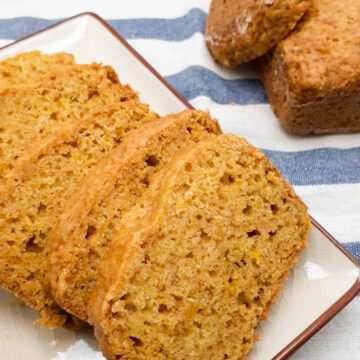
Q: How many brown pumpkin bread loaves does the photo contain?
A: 2